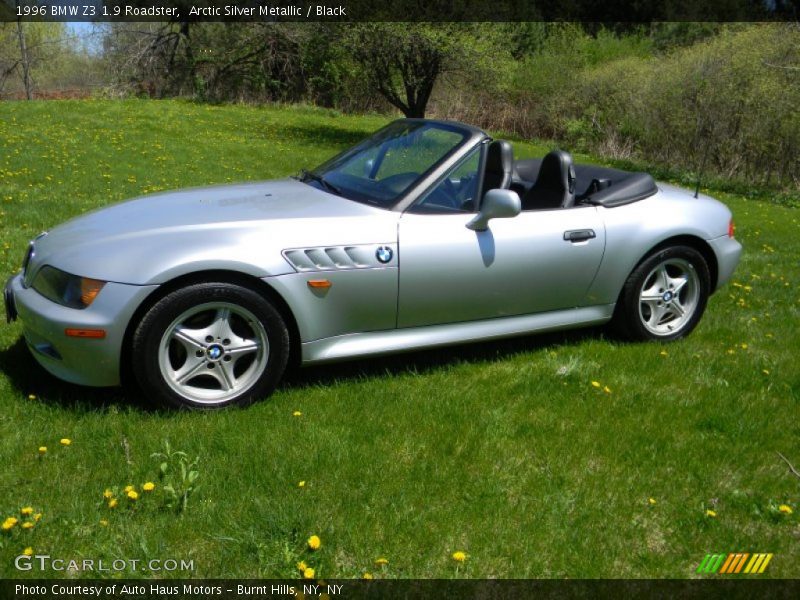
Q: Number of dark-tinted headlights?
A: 1